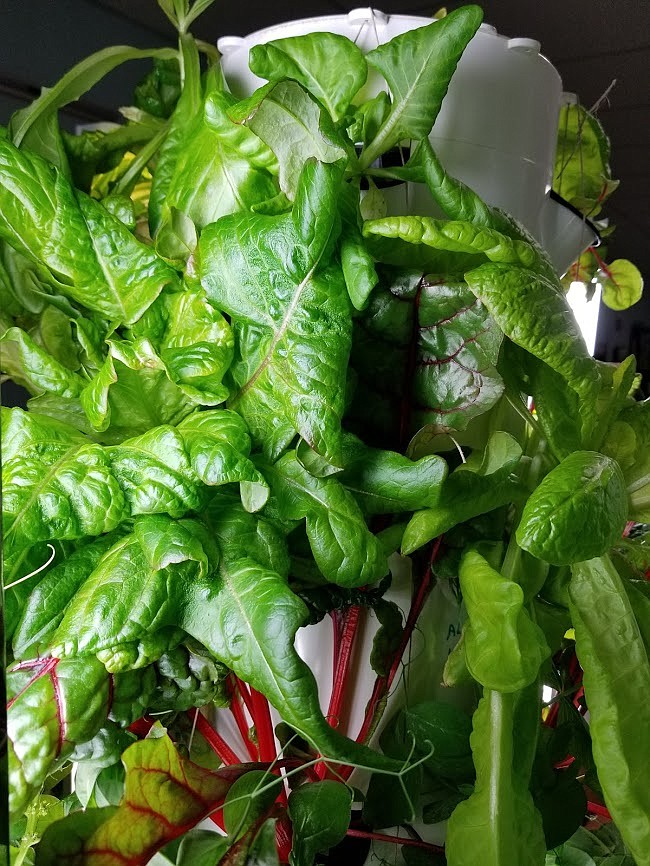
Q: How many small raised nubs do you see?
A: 4